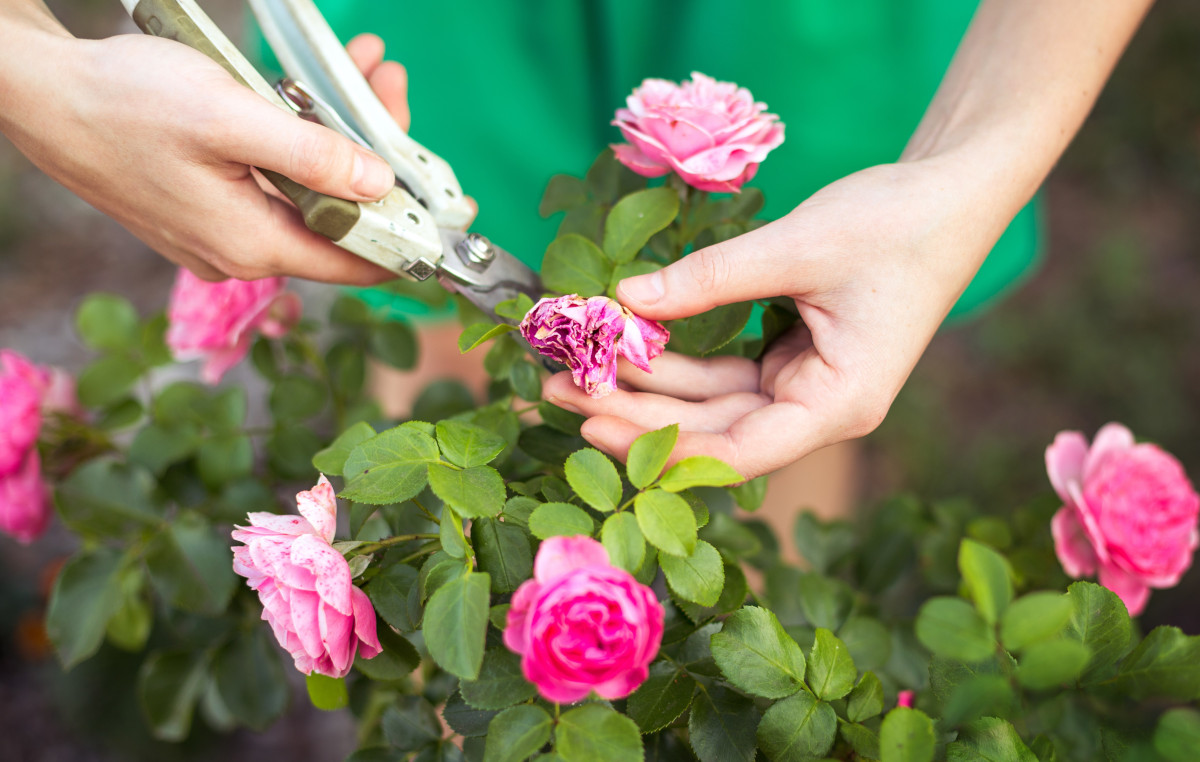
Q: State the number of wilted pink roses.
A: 1